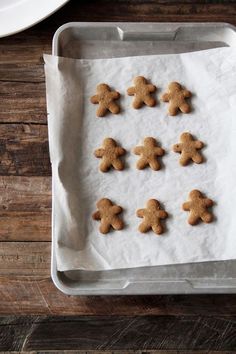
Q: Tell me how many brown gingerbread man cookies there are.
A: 9